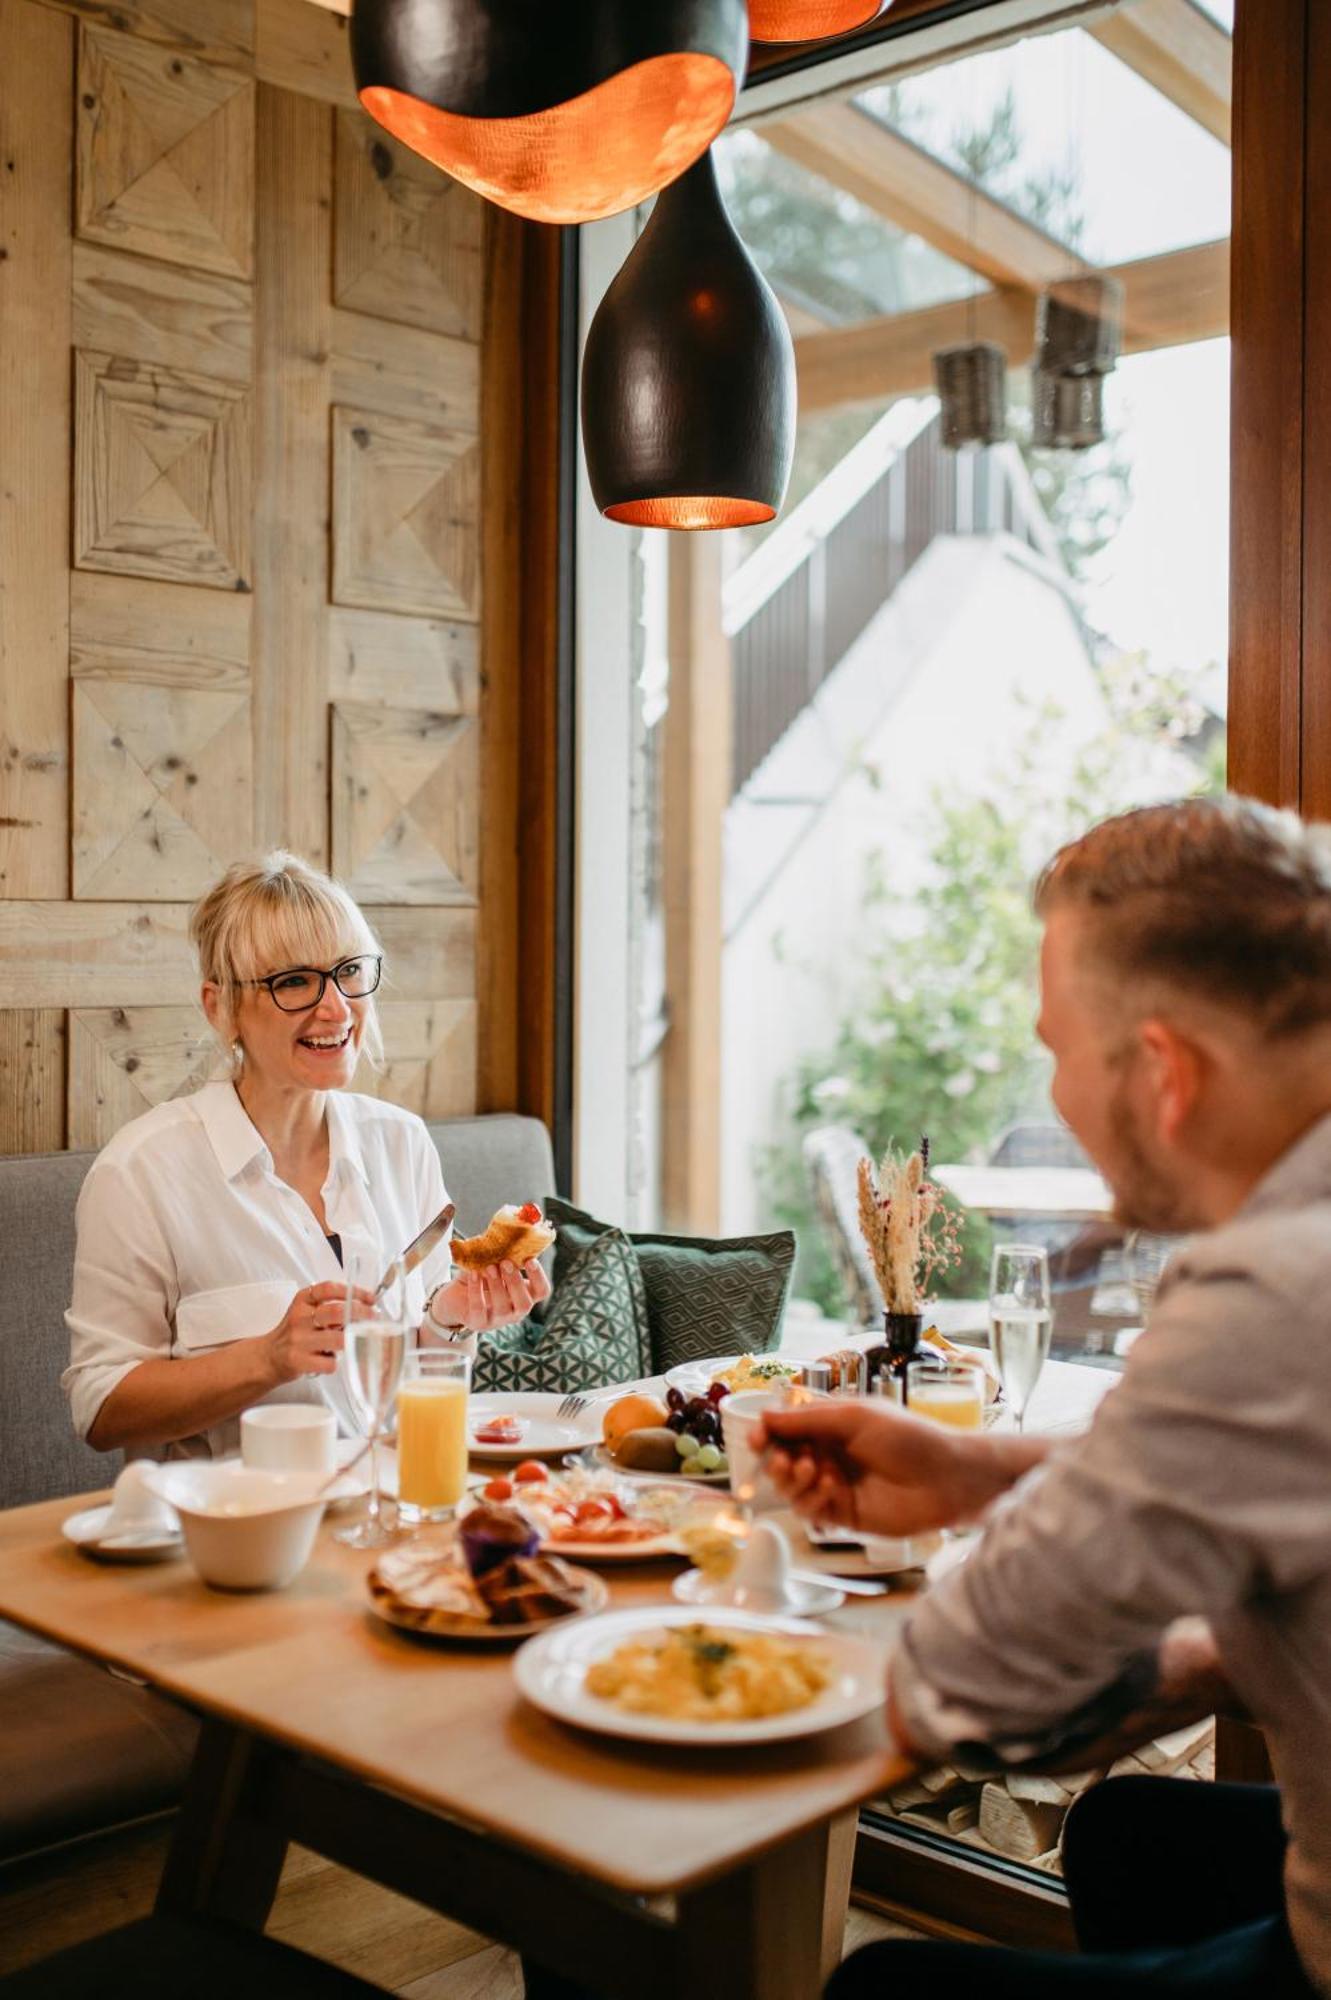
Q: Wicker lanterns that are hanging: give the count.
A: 3